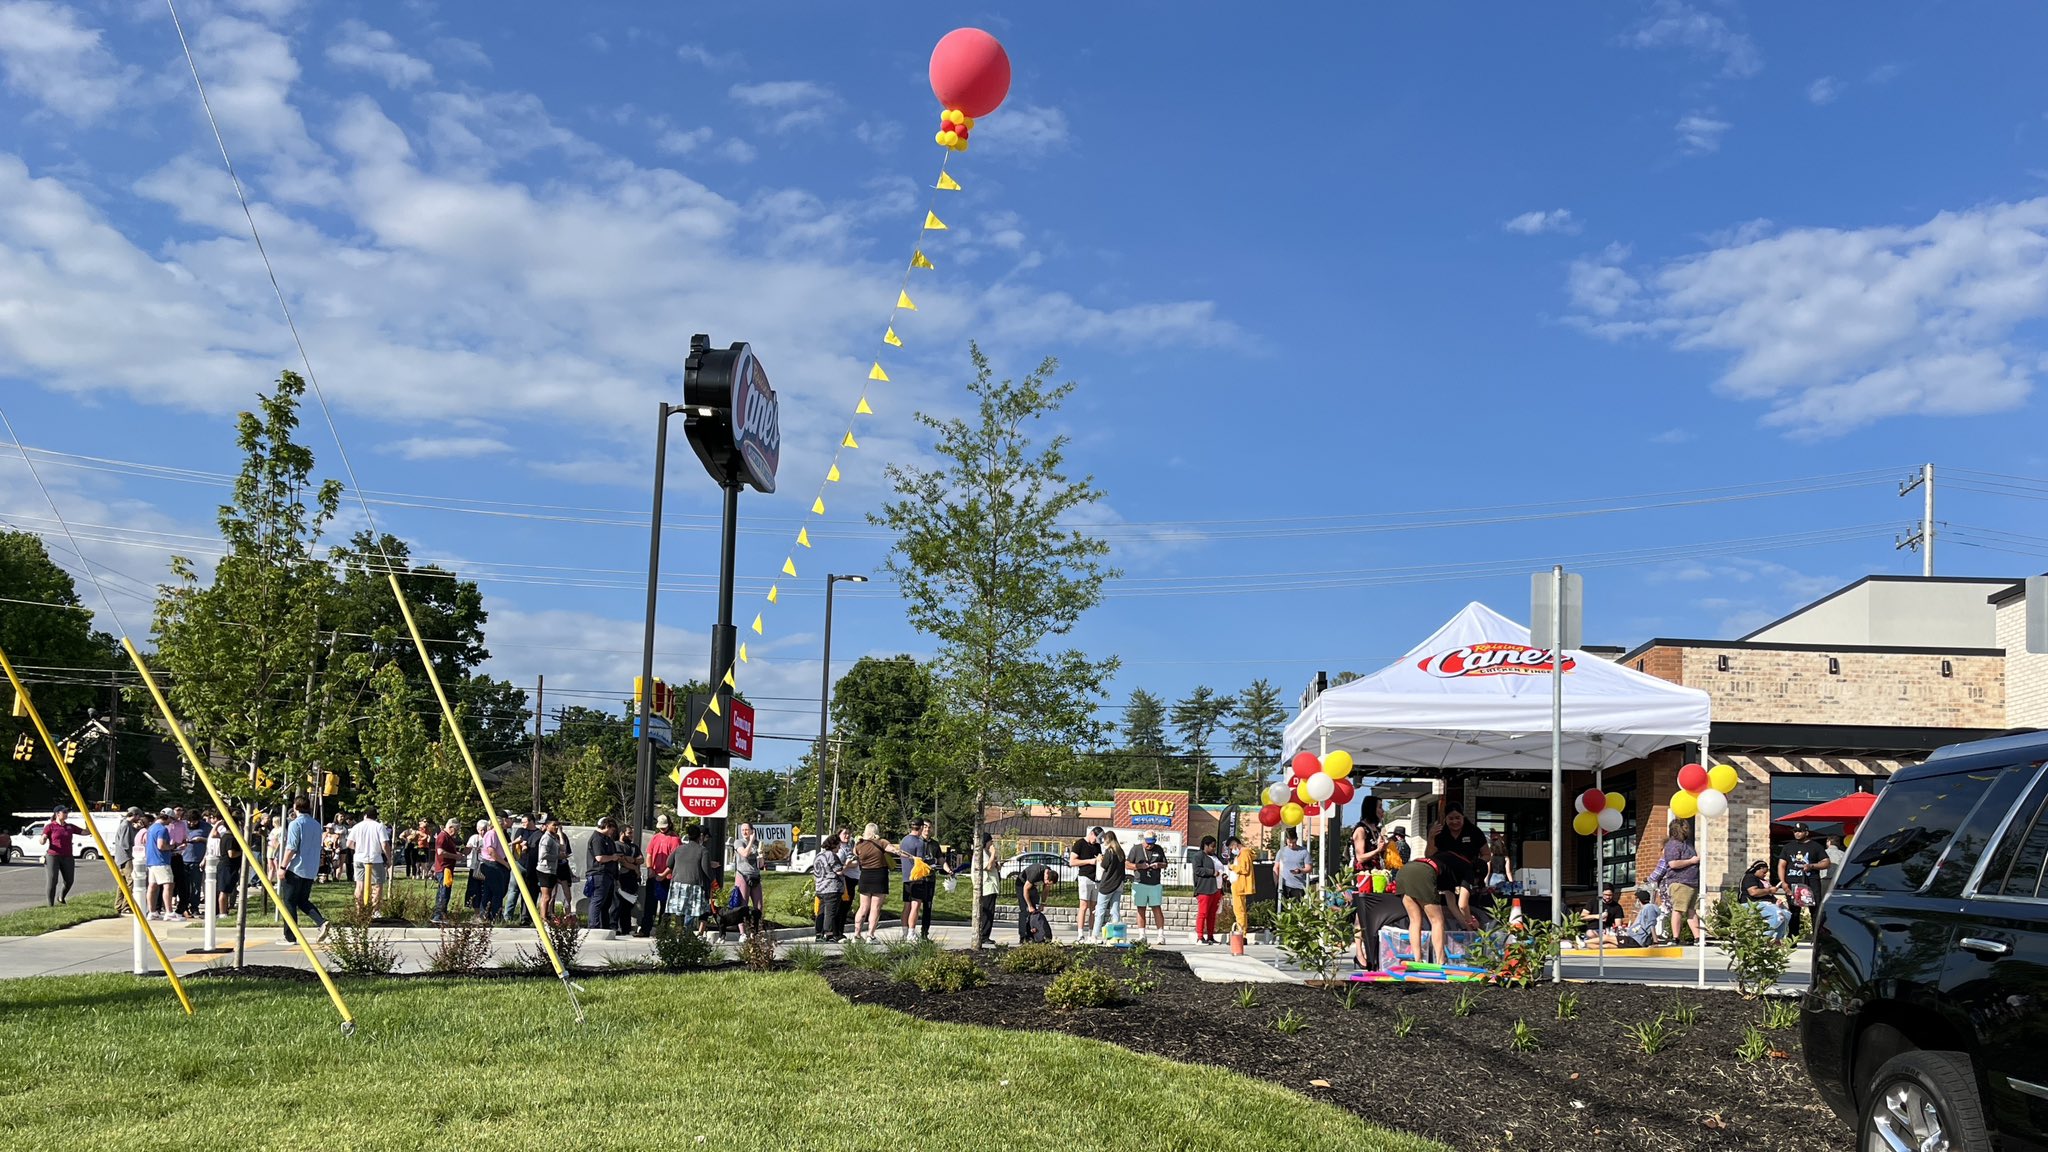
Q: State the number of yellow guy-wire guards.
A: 3